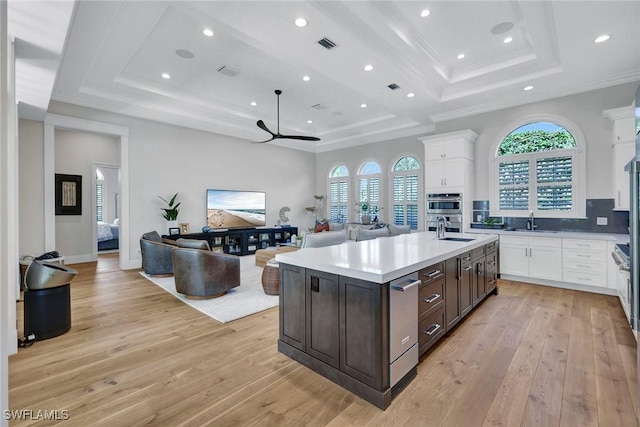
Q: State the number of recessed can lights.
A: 14